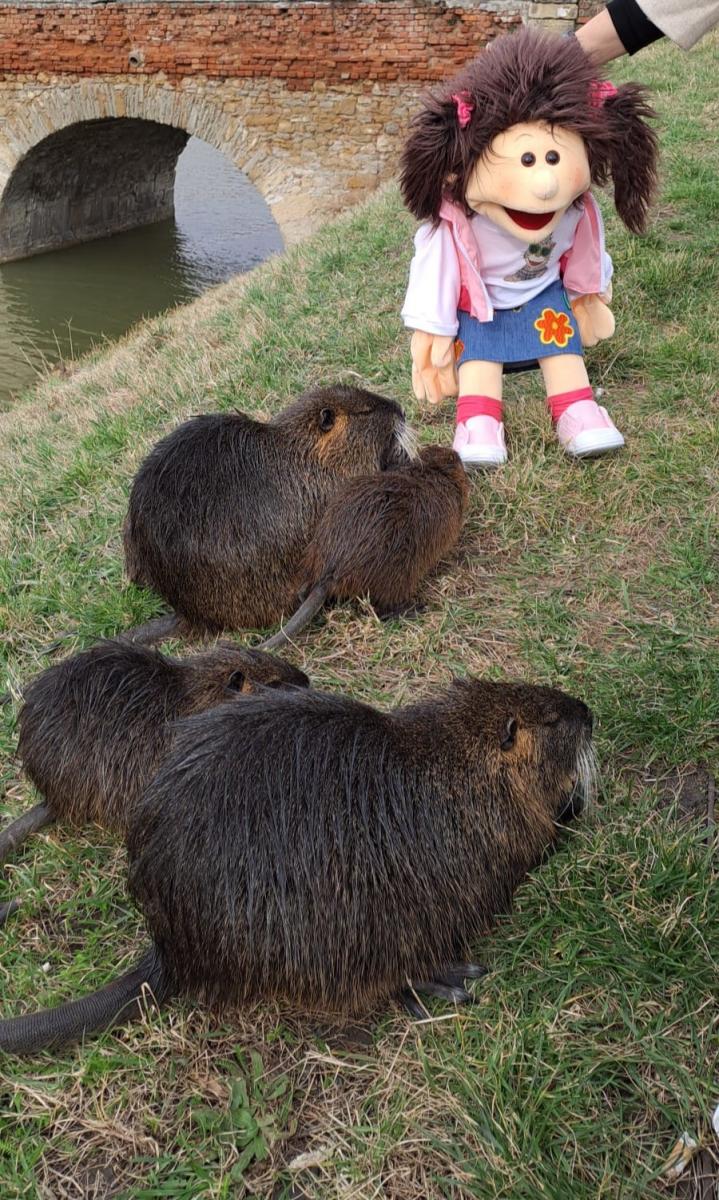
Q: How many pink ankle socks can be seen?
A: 2